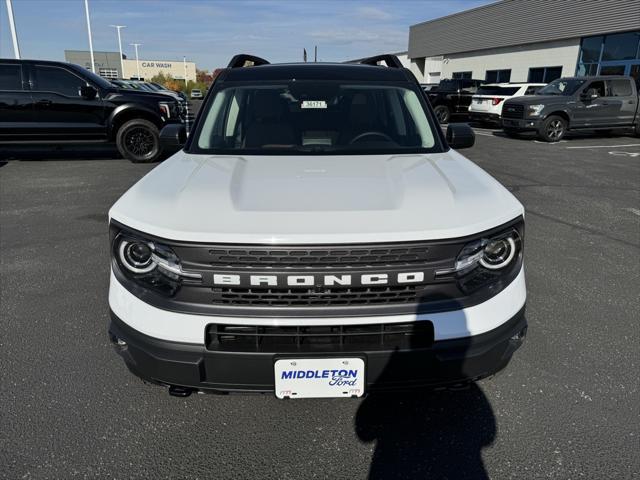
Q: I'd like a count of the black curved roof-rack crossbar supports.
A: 2